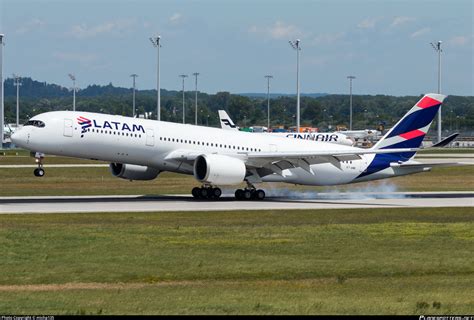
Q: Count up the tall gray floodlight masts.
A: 11